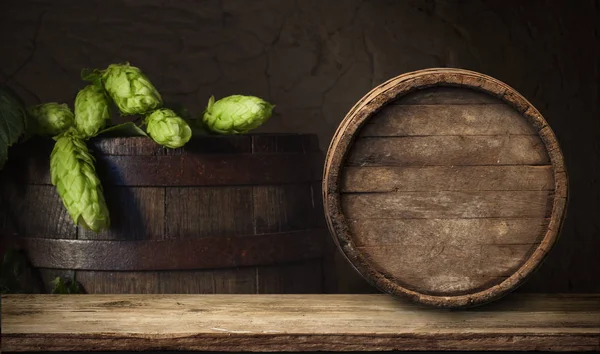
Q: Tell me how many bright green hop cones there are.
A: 6